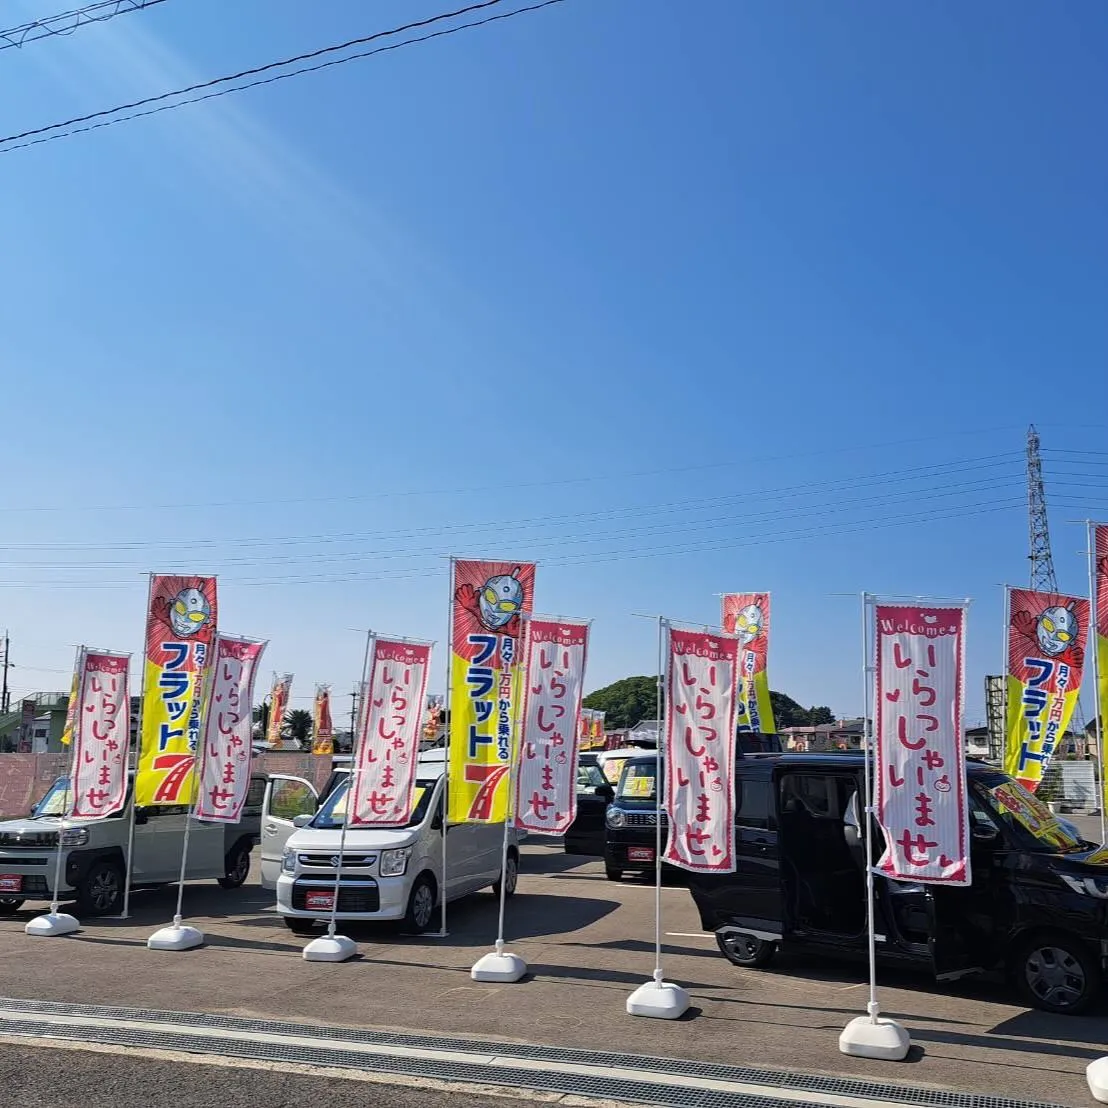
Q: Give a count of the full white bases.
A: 6